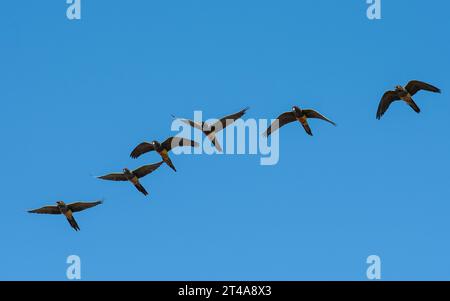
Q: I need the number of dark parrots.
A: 6